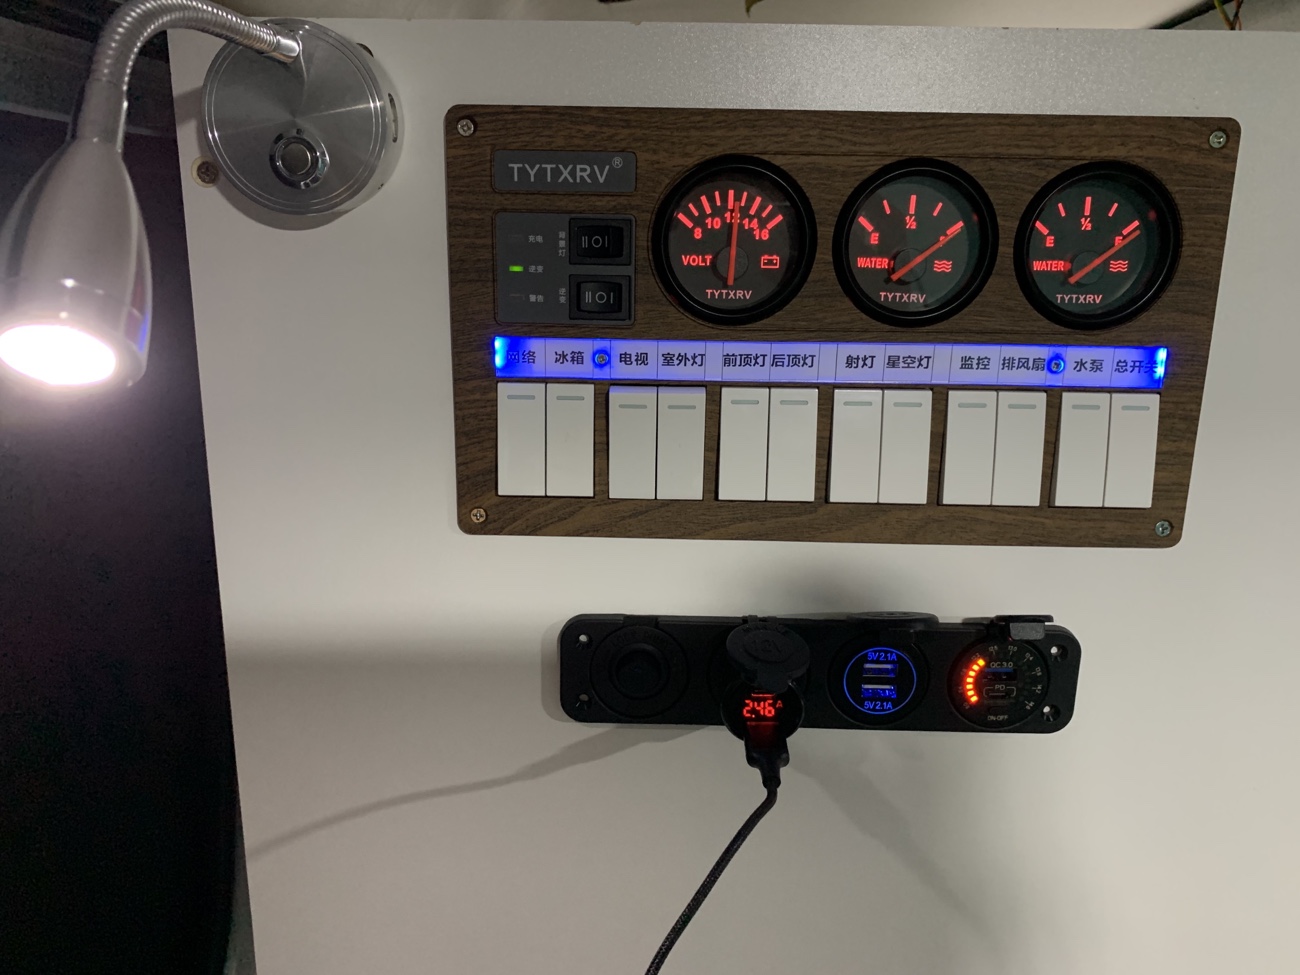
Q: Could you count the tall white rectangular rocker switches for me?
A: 12